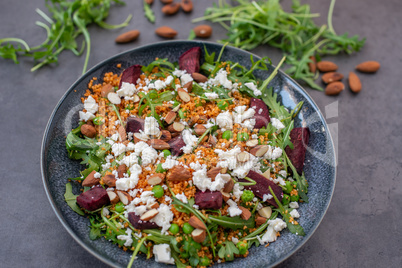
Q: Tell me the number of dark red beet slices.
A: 10